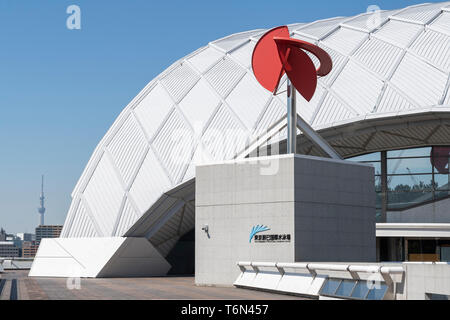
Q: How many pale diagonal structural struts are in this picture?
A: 2